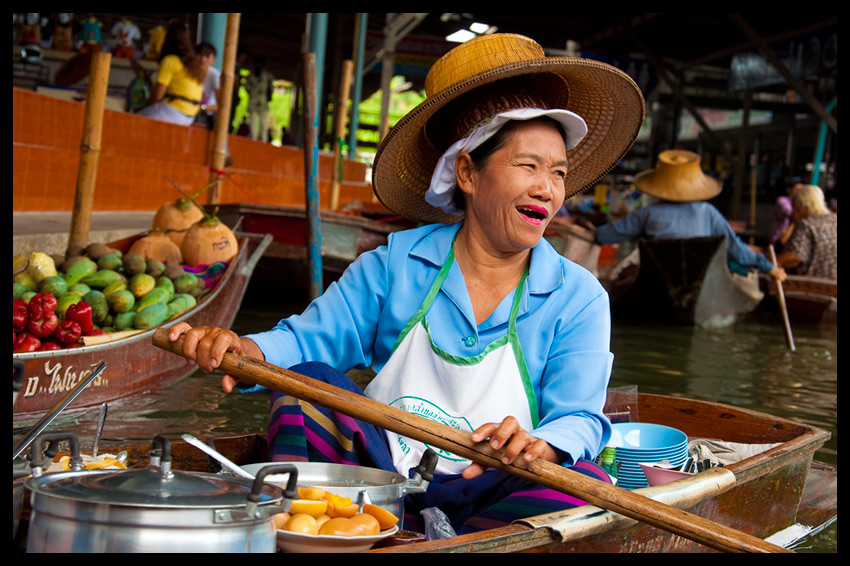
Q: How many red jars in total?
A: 0